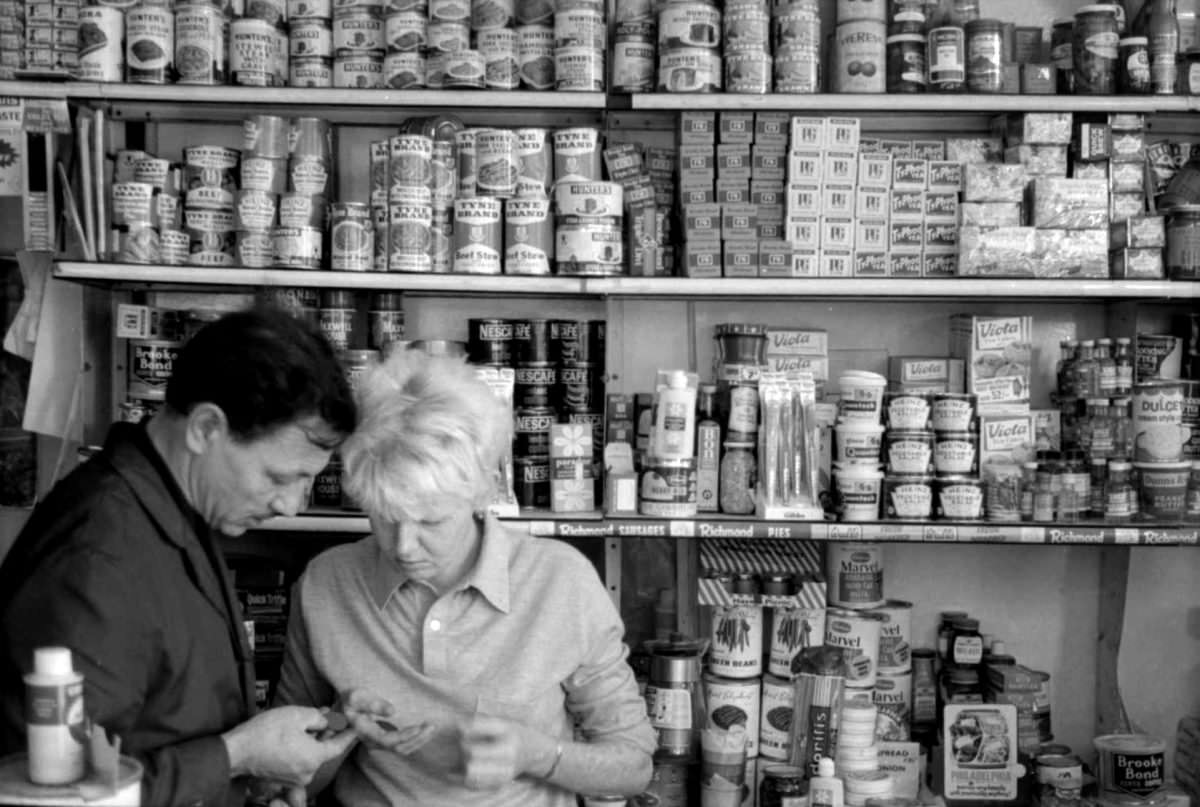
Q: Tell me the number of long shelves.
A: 3